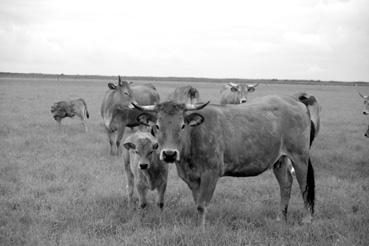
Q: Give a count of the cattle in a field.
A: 8